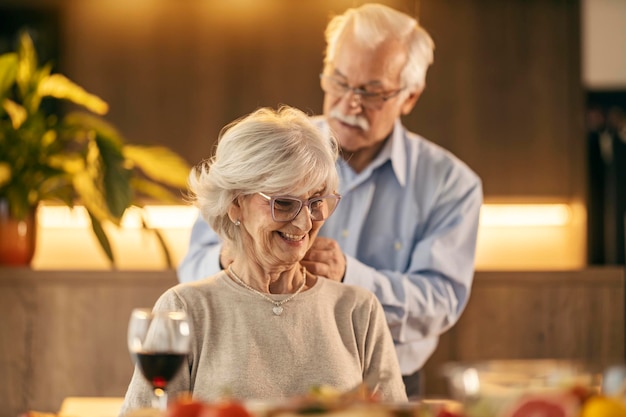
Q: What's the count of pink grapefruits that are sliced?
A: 1